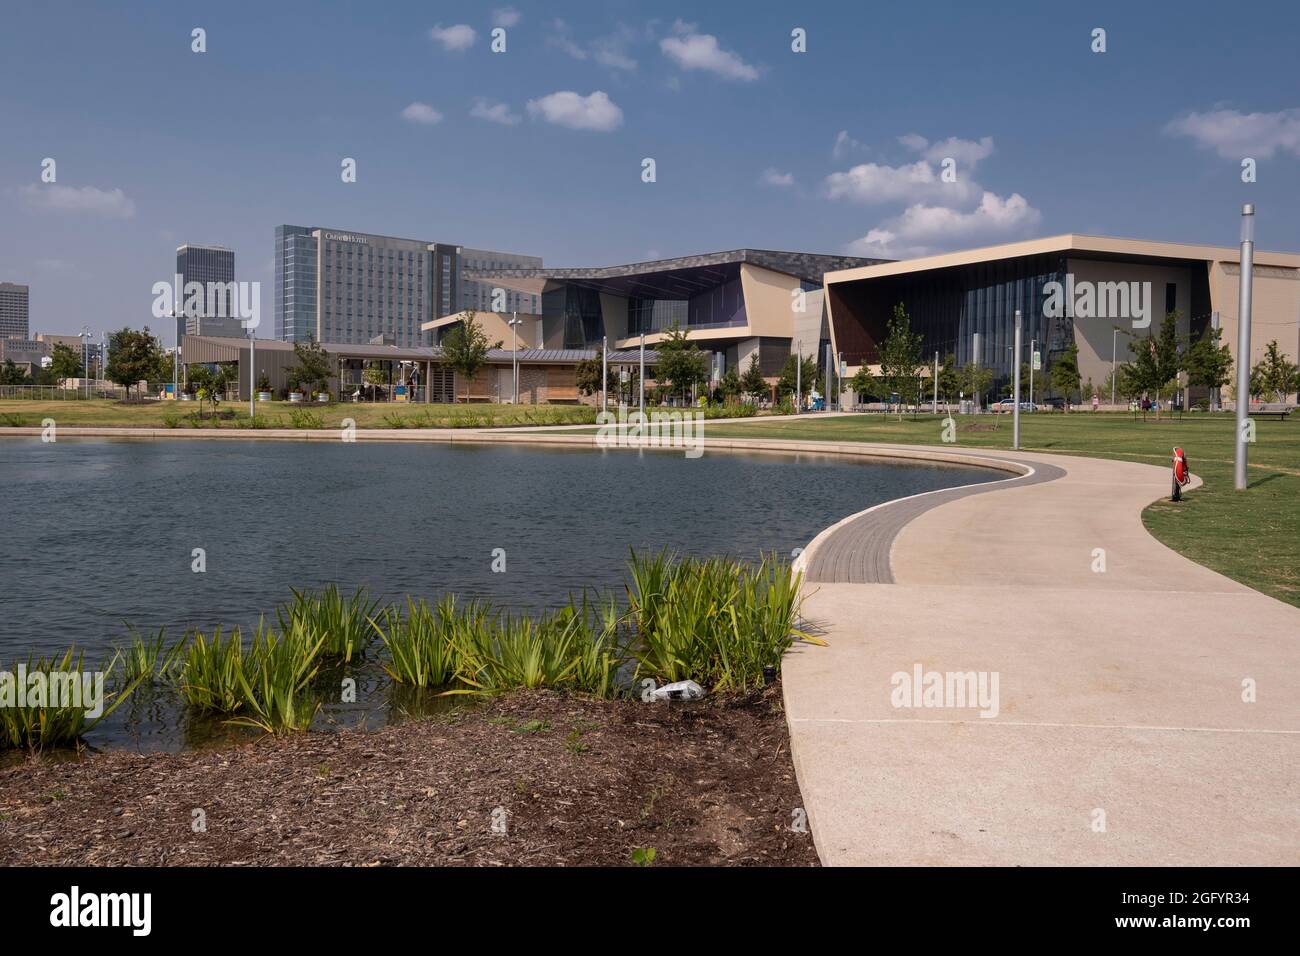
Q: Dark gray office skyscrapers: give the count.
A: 1